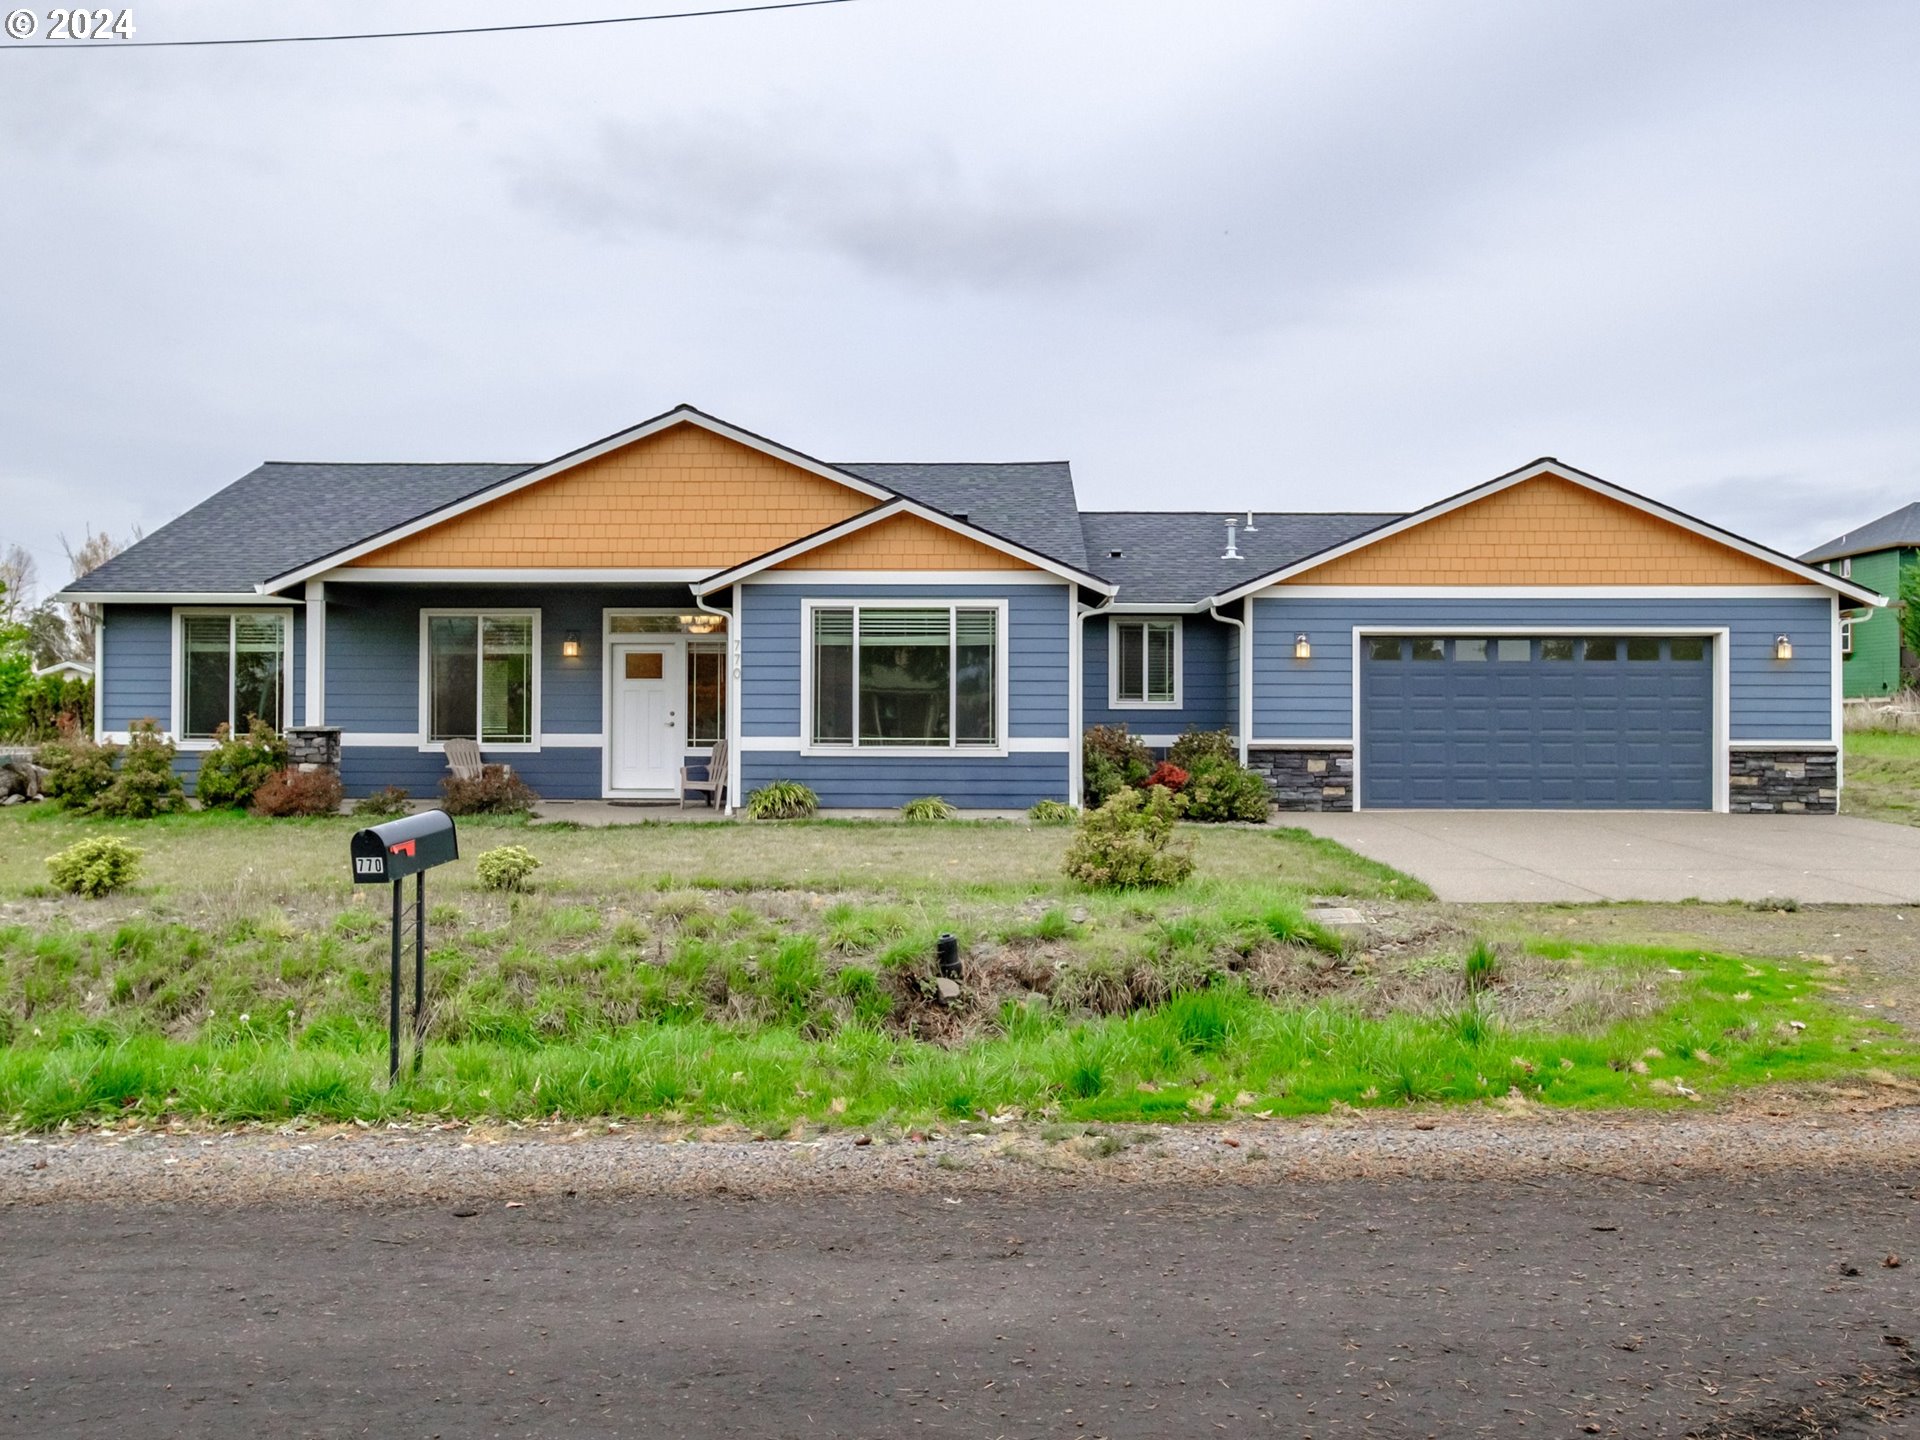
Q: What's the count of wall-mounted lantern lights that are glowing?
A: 3